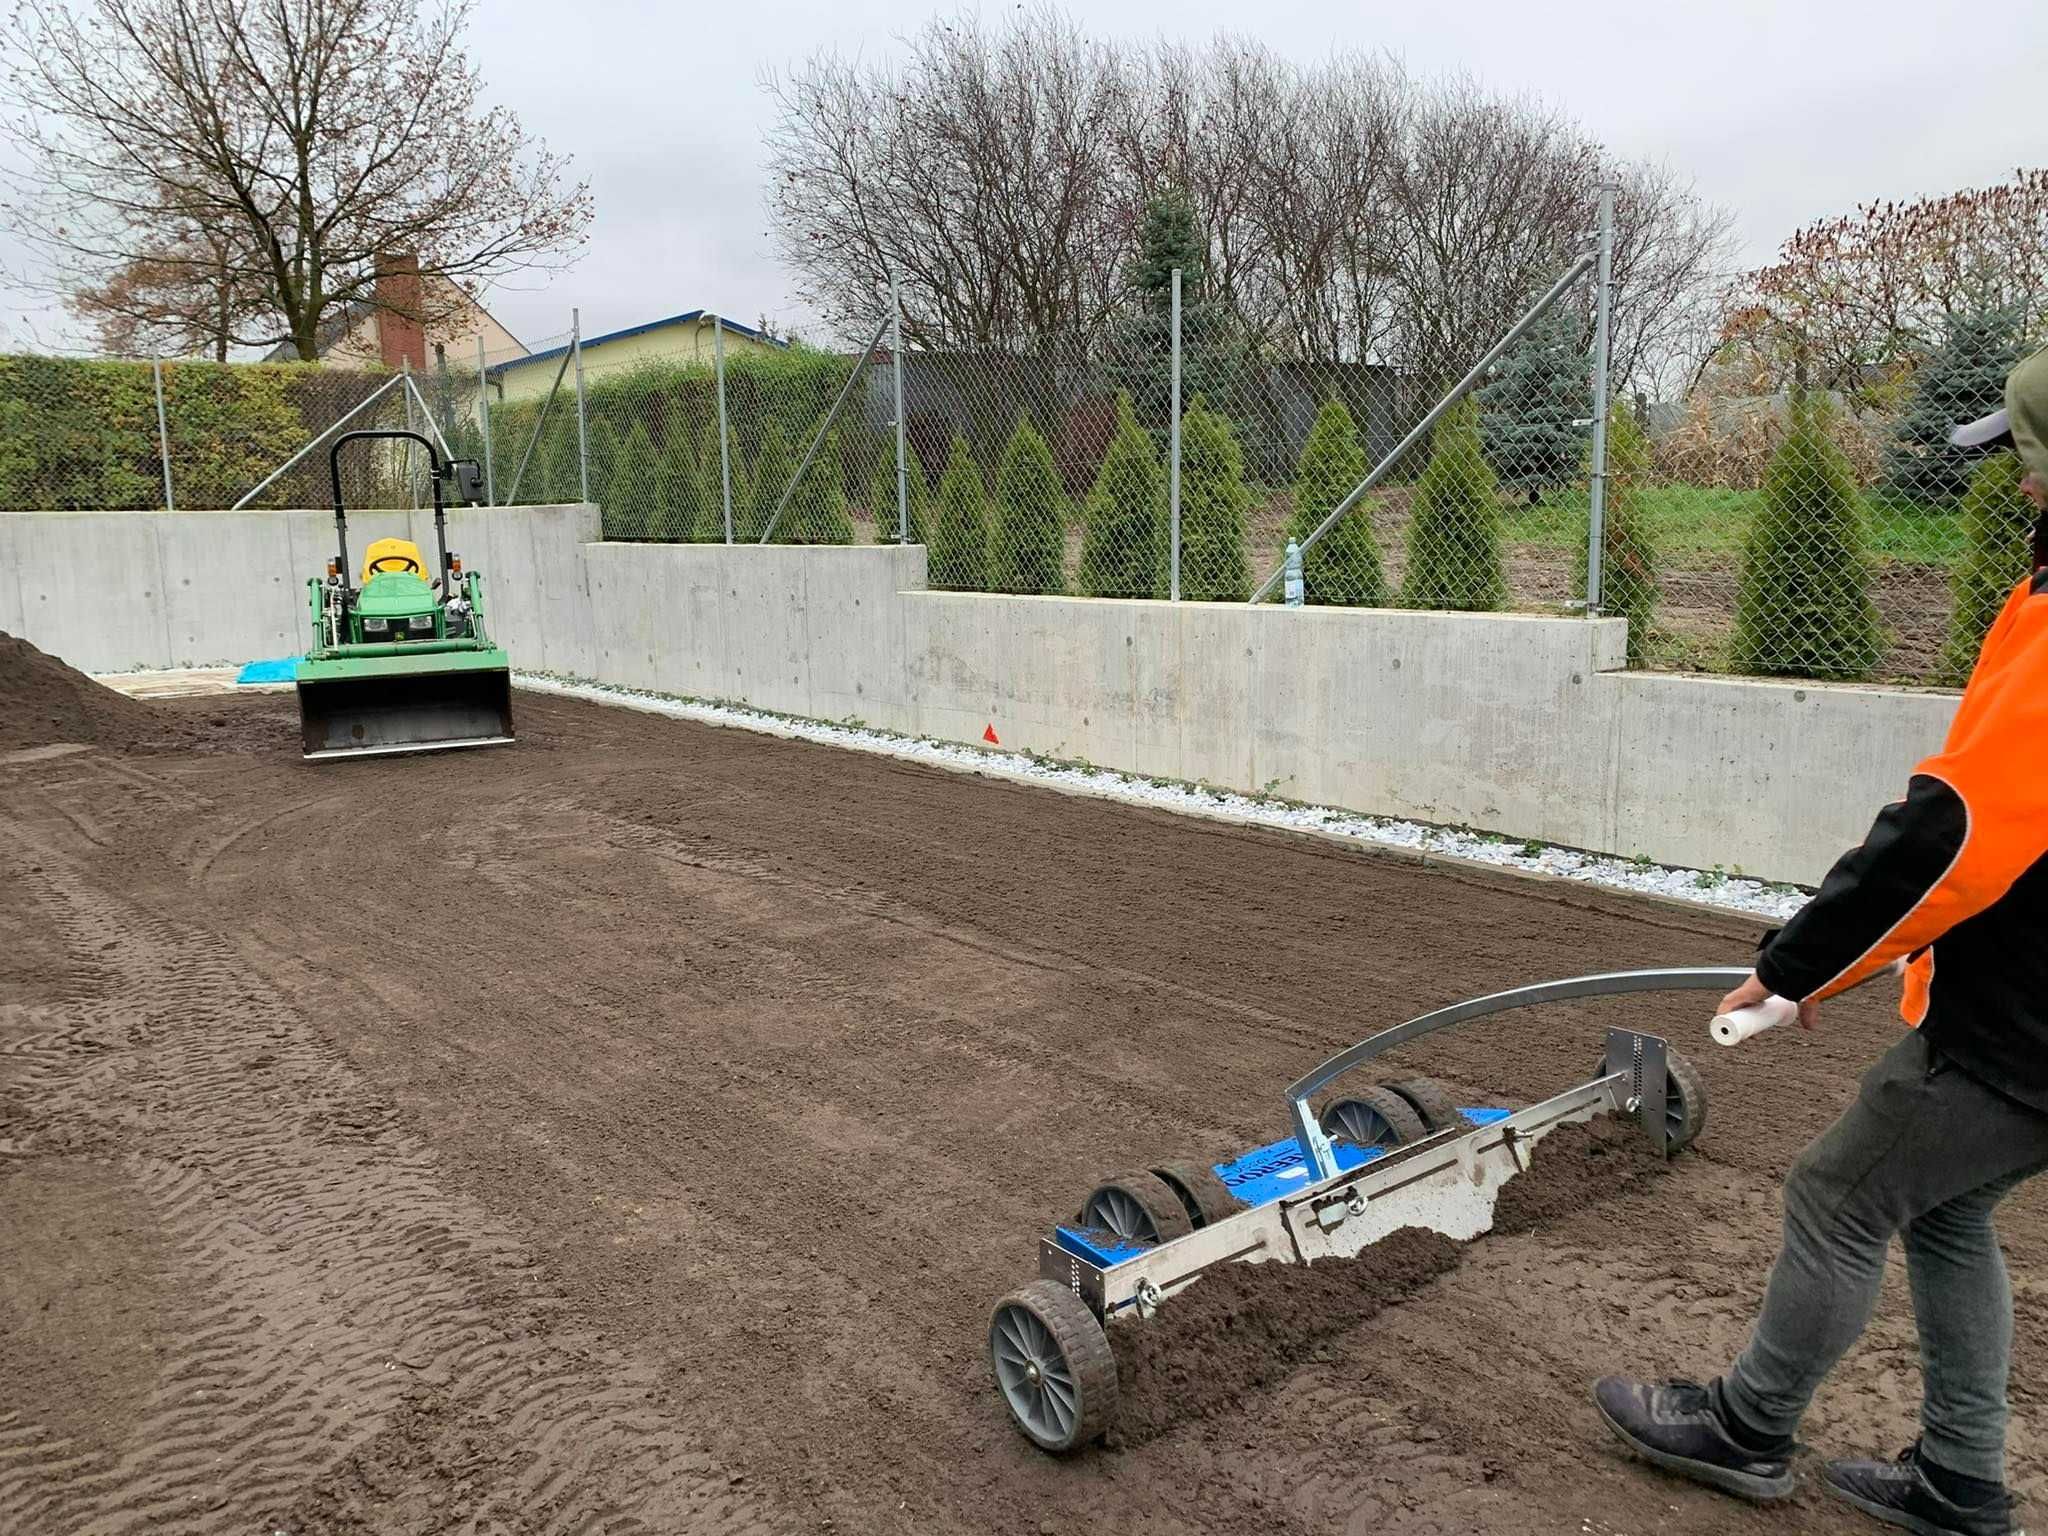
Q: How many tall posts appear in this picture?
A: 8